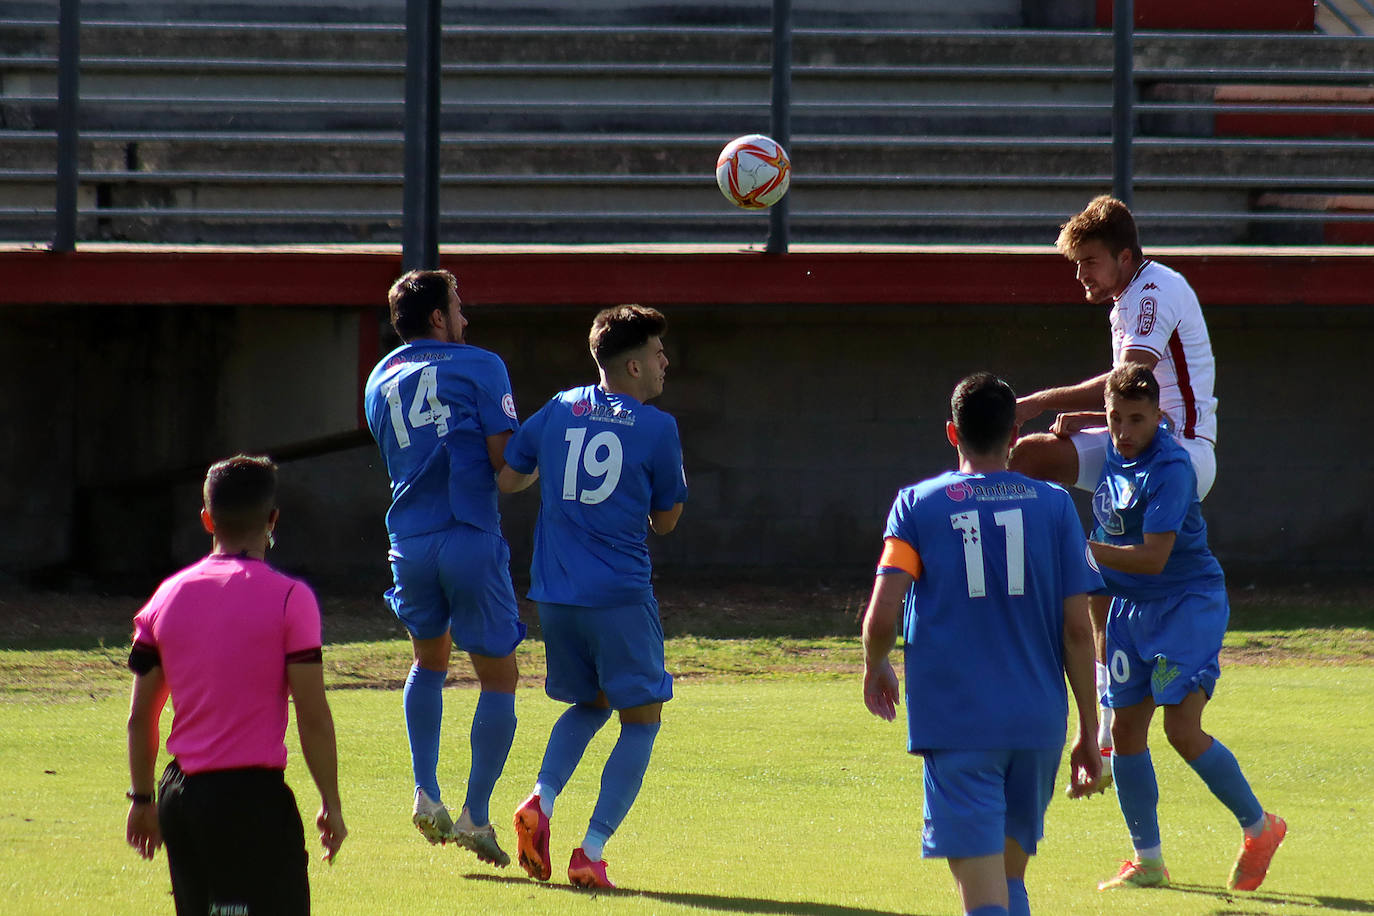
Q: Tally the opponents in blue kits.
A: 4